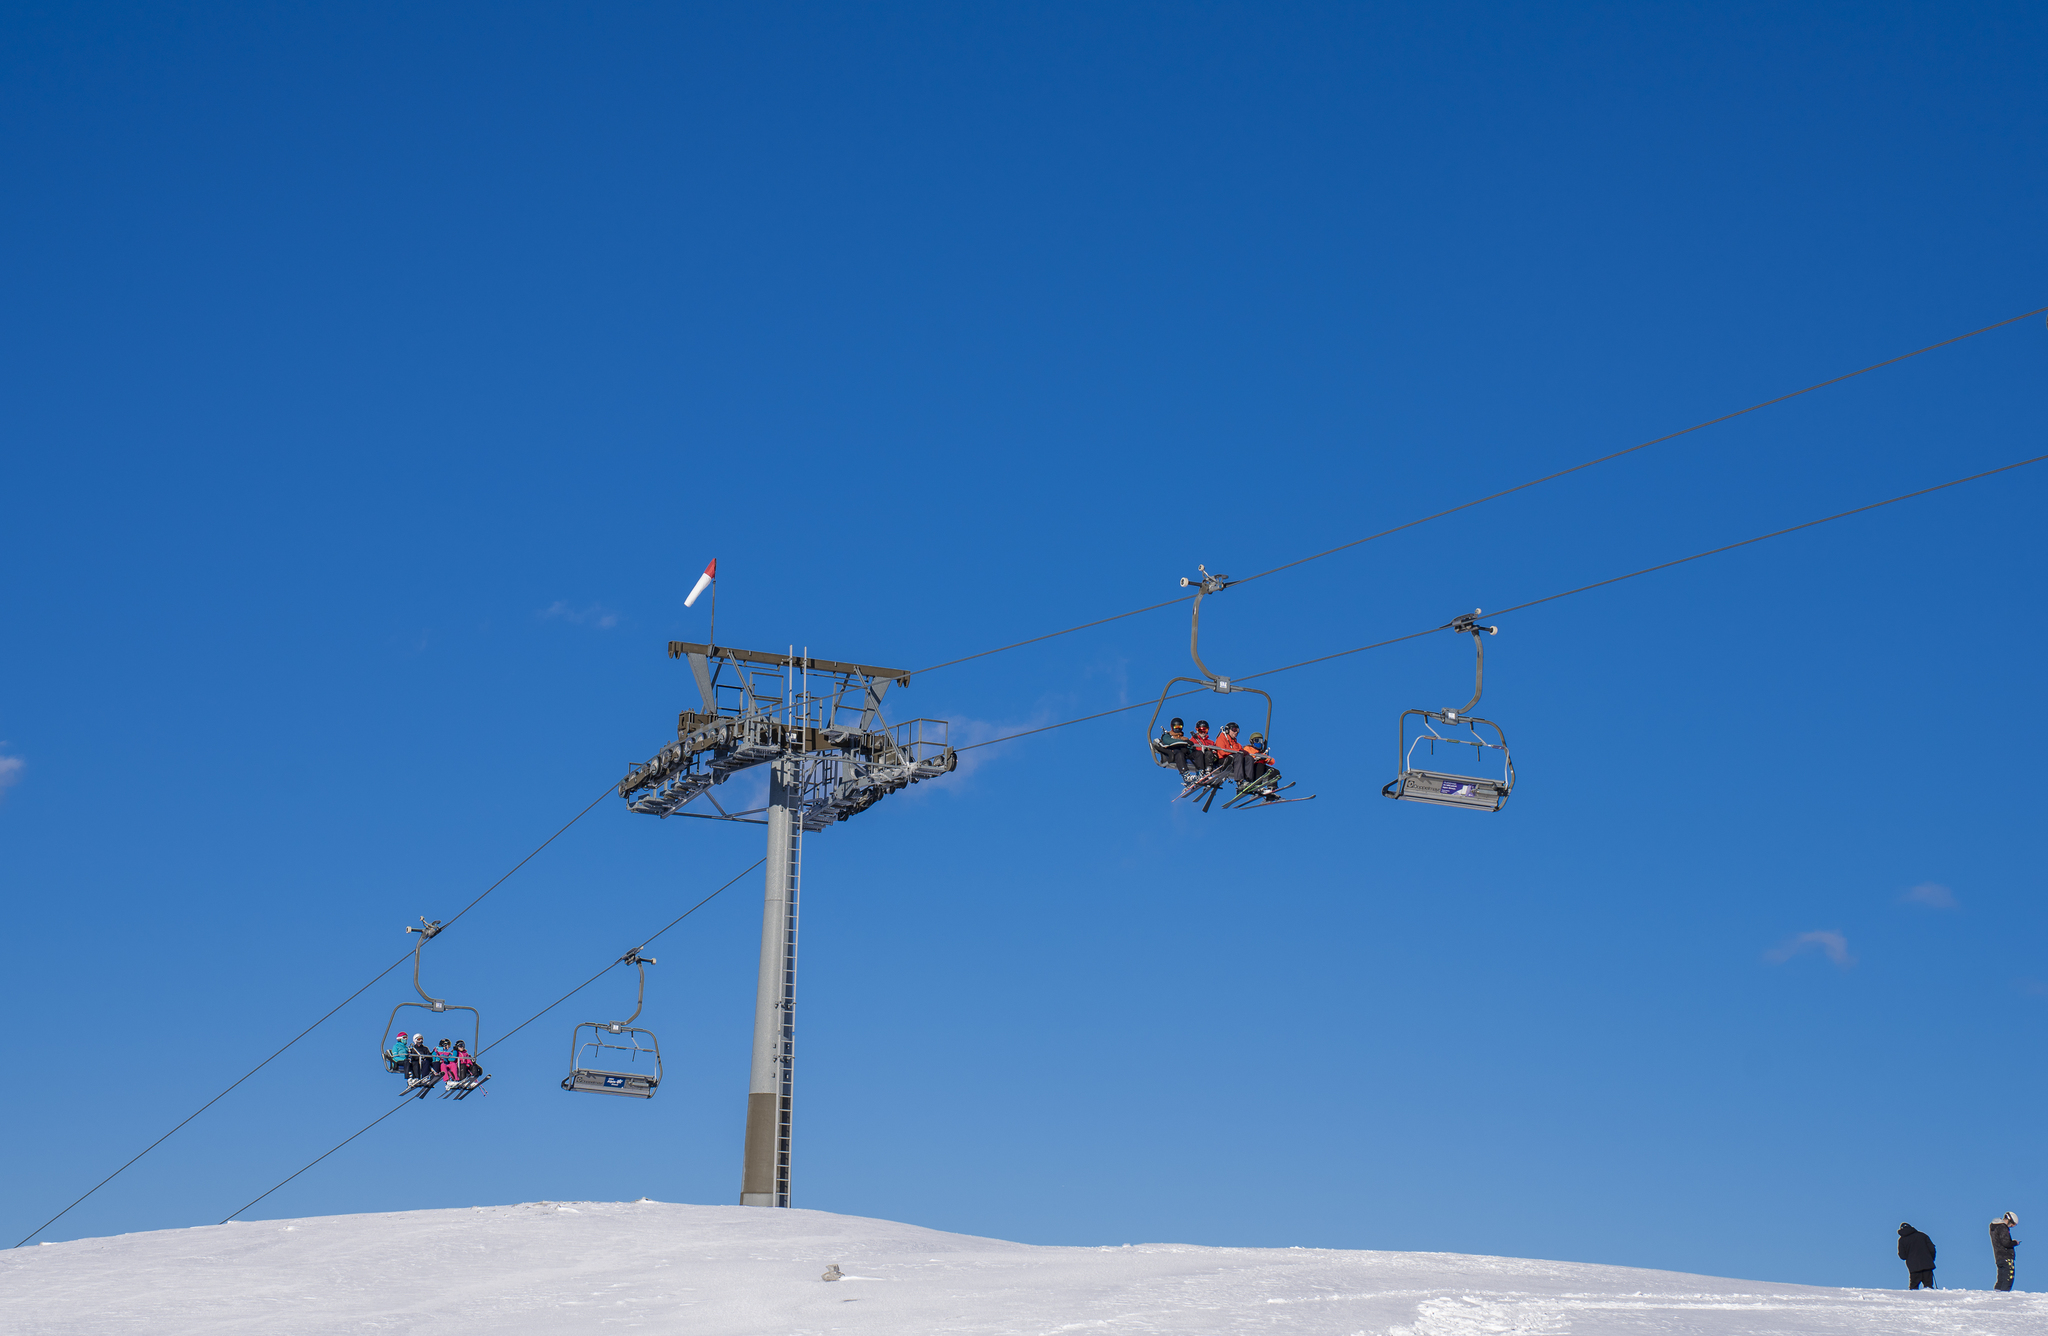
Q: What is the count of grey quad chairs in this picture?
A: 4